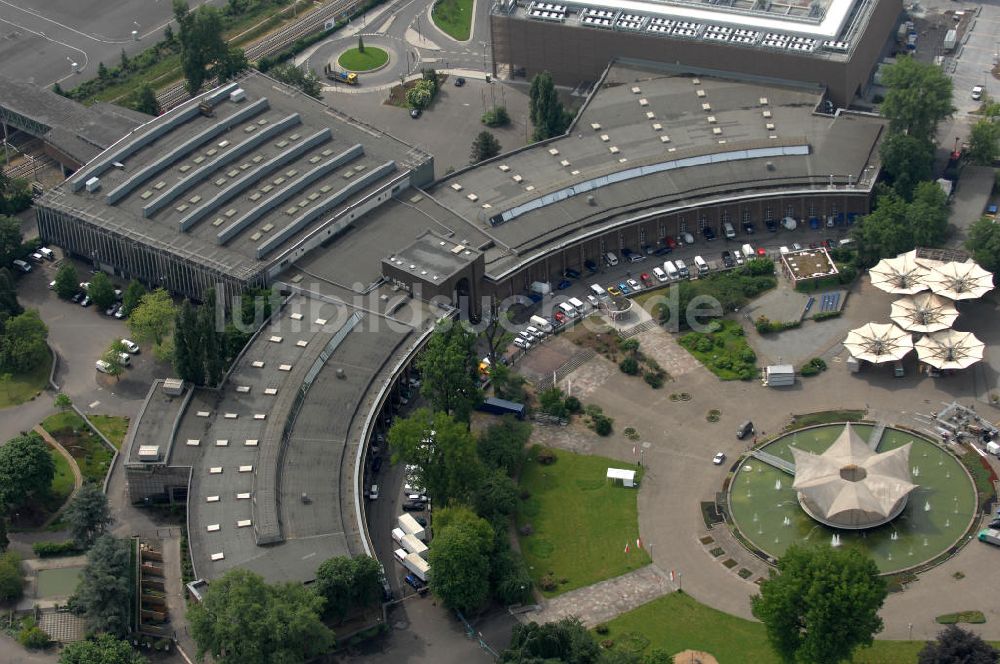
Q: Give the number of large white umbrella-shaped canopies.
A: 5